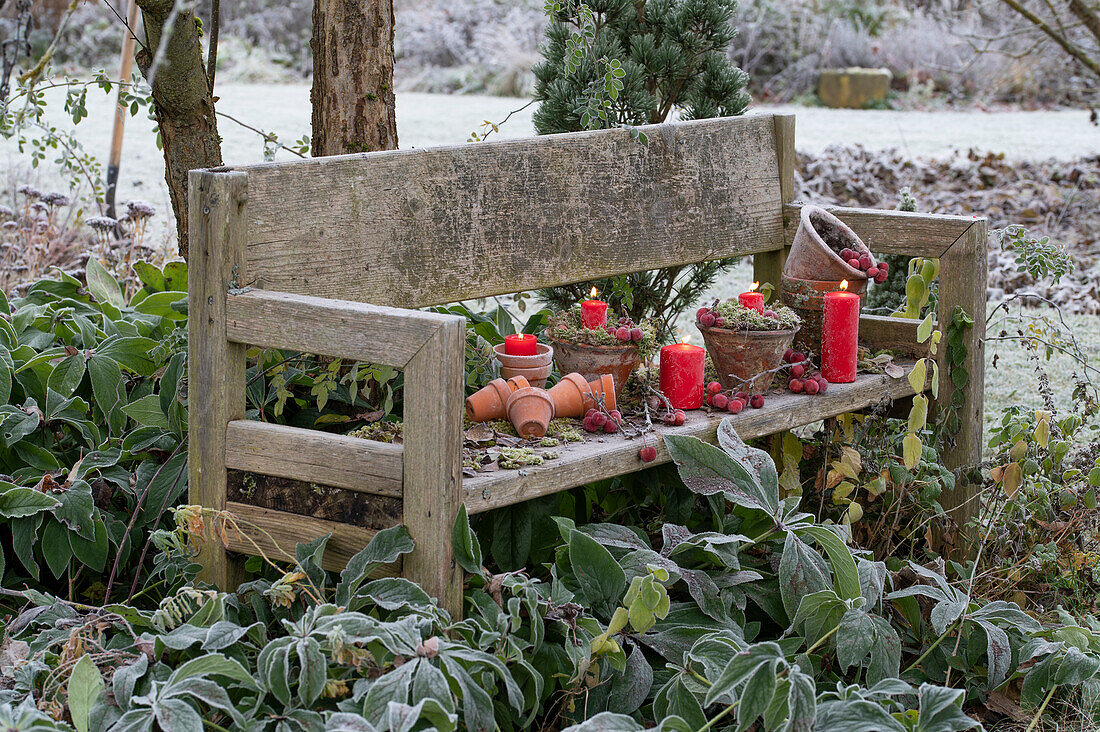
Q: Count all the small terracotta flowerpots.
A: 7